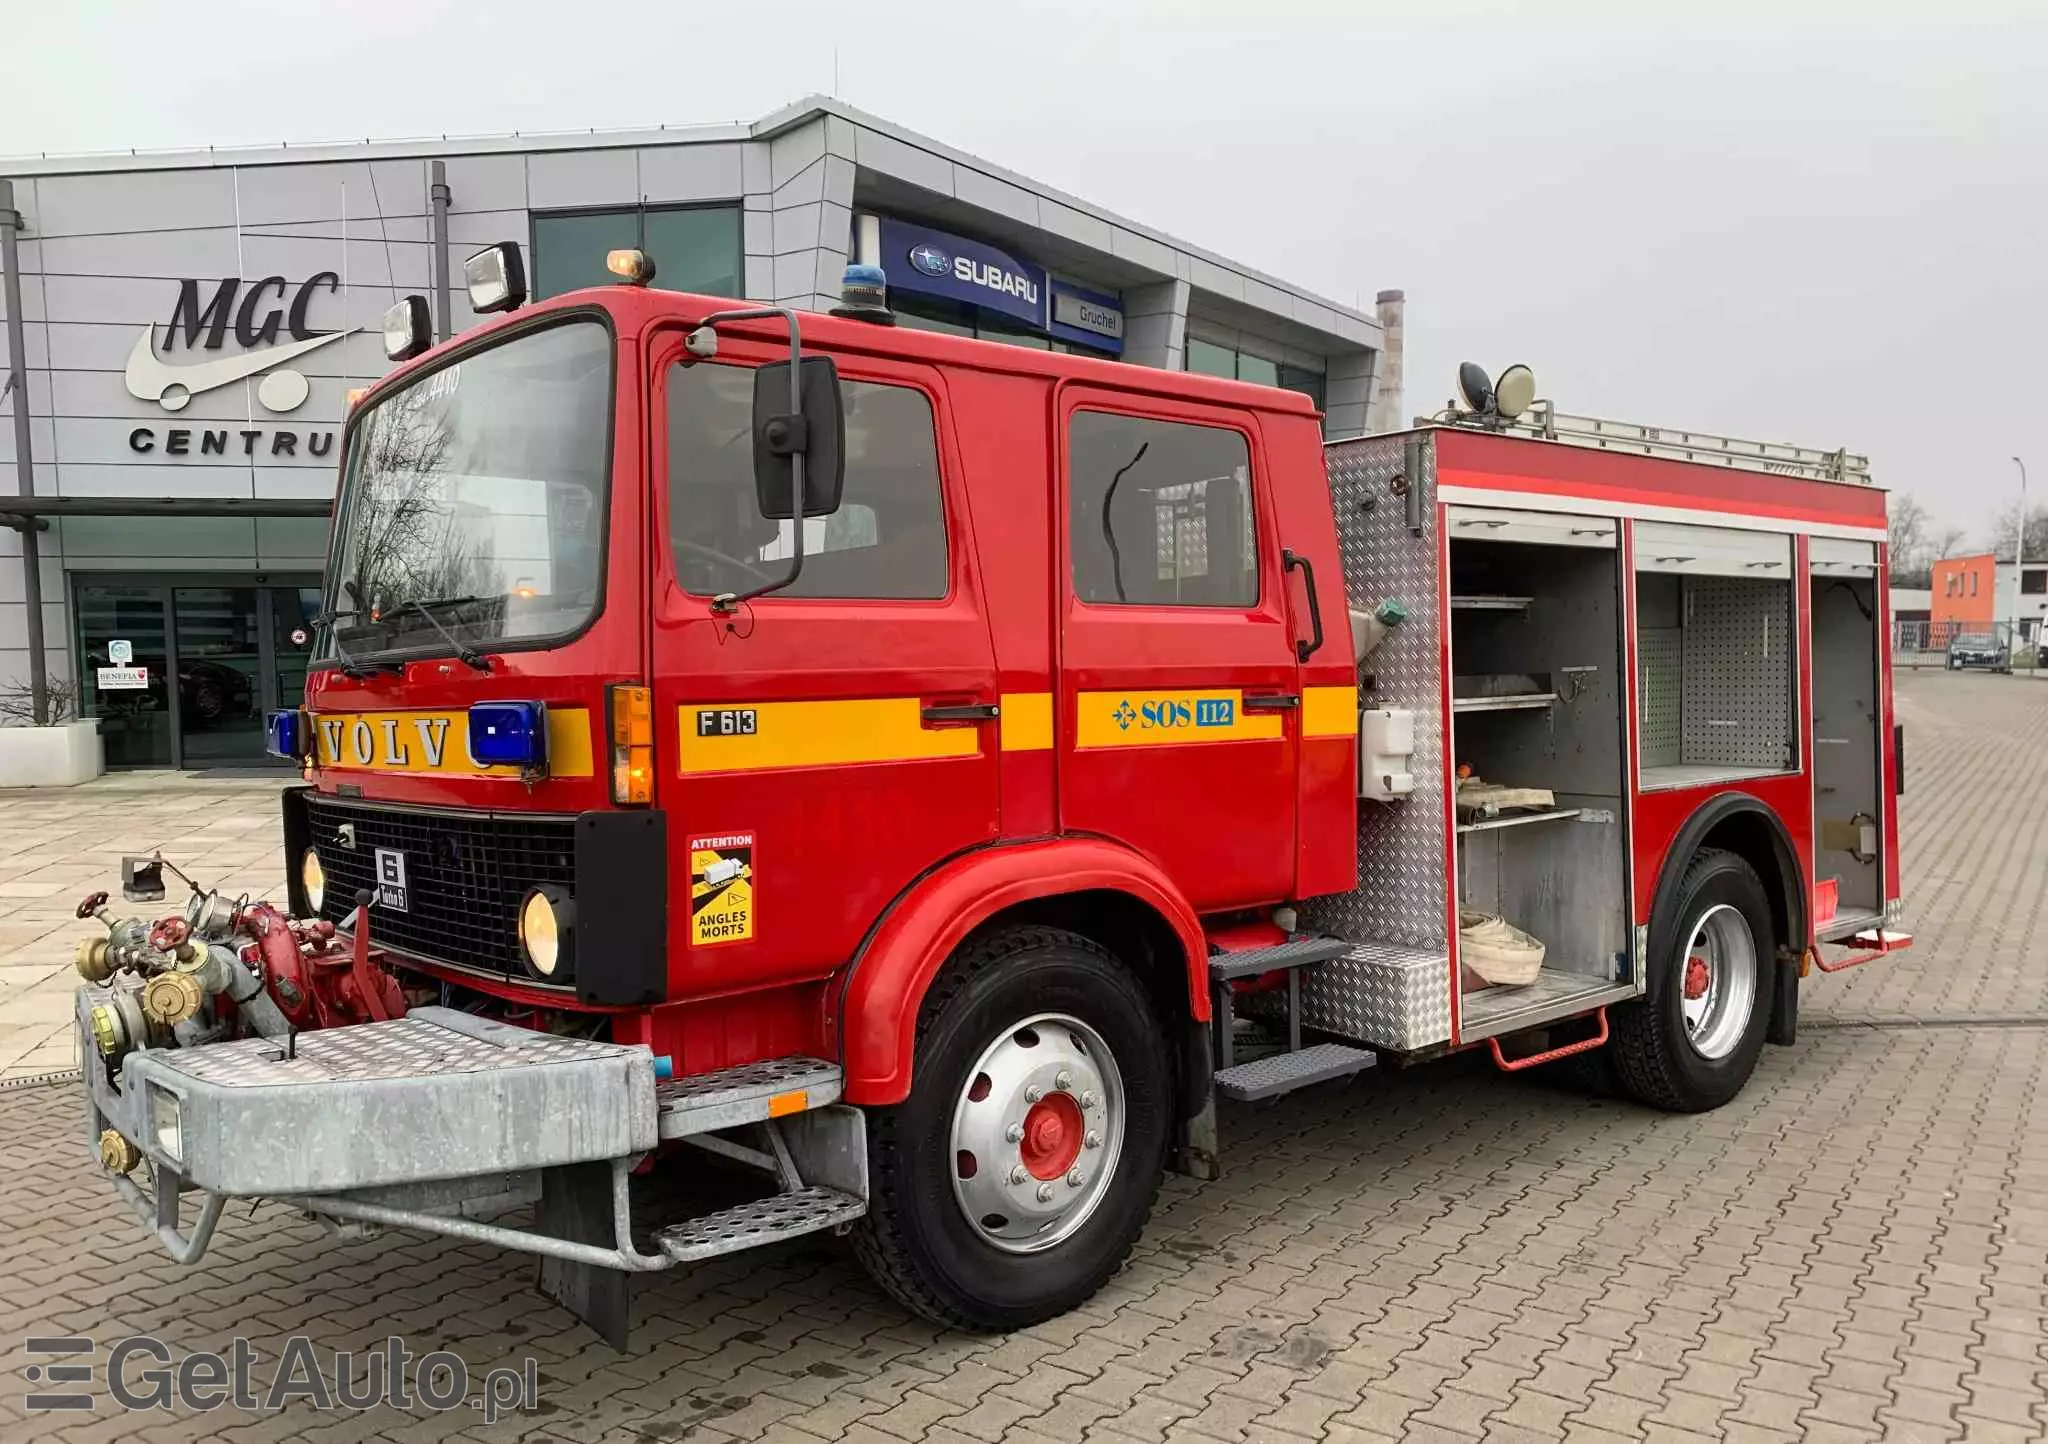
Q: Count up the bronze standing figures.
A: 0